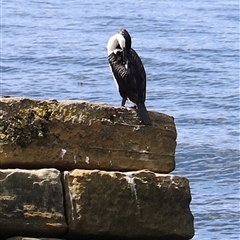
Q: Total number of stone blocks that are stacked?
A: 3